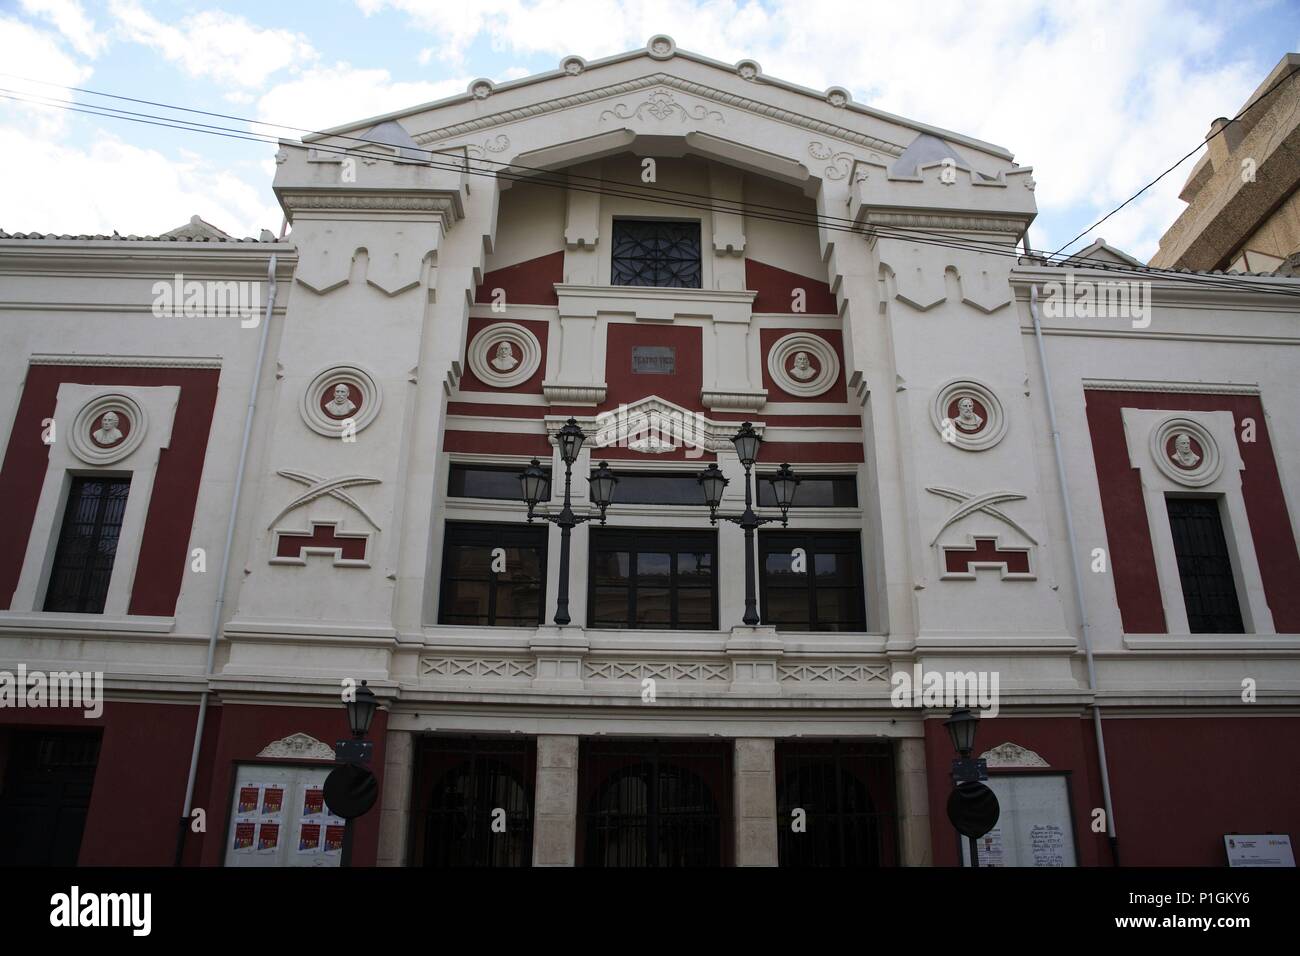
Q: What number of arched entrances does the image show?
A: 3